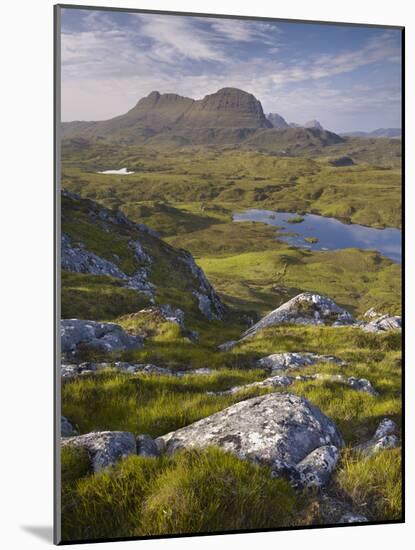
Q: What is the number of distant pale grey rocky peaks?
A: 2